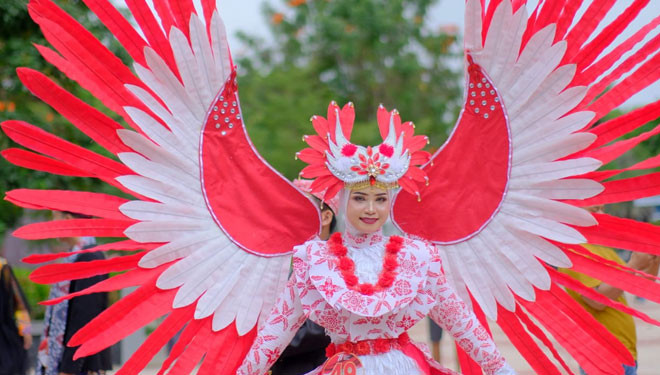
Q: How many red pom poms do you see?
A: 11